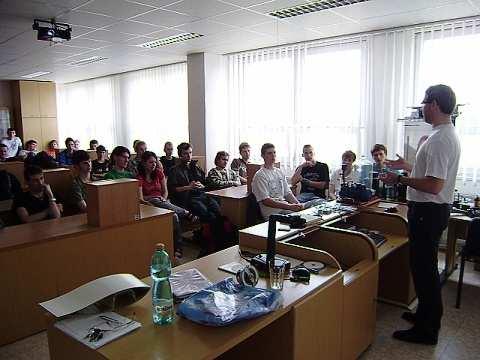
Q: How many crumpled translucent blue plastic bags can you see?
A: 1